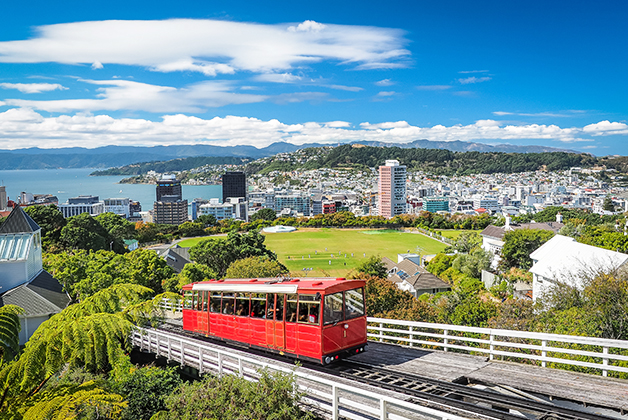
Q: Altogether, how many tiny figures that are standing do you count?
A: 13